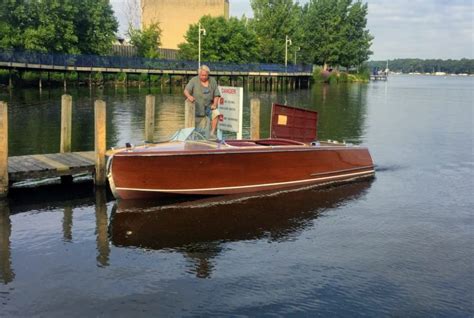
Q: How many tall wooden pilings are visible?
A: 6